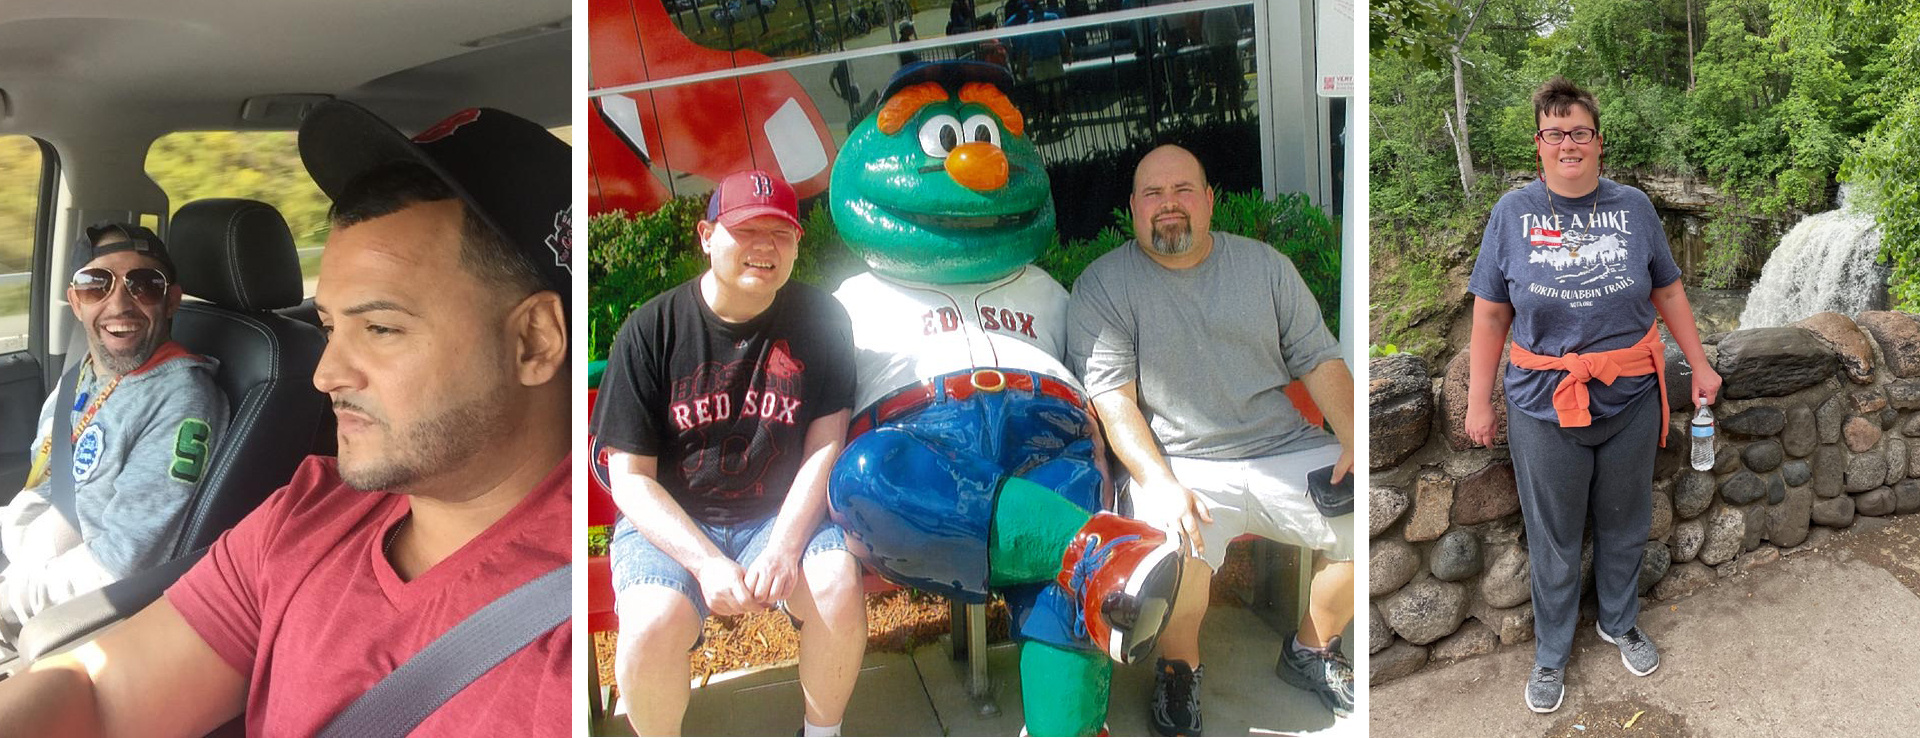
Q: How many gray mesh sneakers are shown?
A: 2